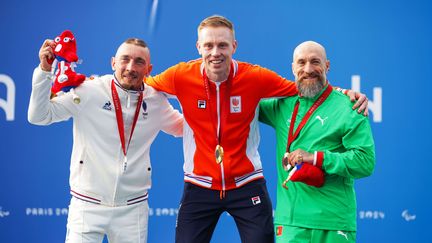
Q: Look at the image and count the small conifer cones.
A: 0